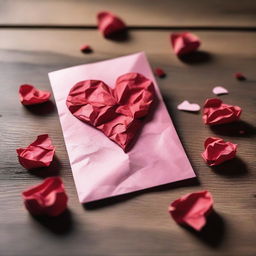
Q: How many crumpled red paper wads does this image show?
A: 8